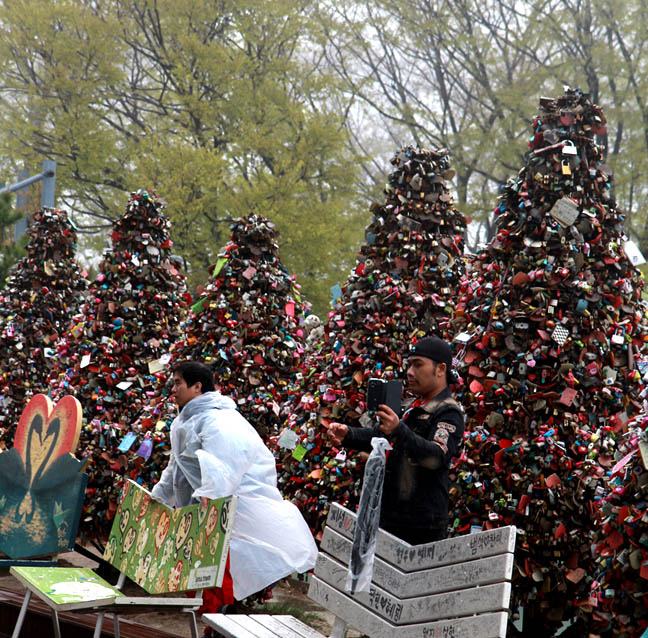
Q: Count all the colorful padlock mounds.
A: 5